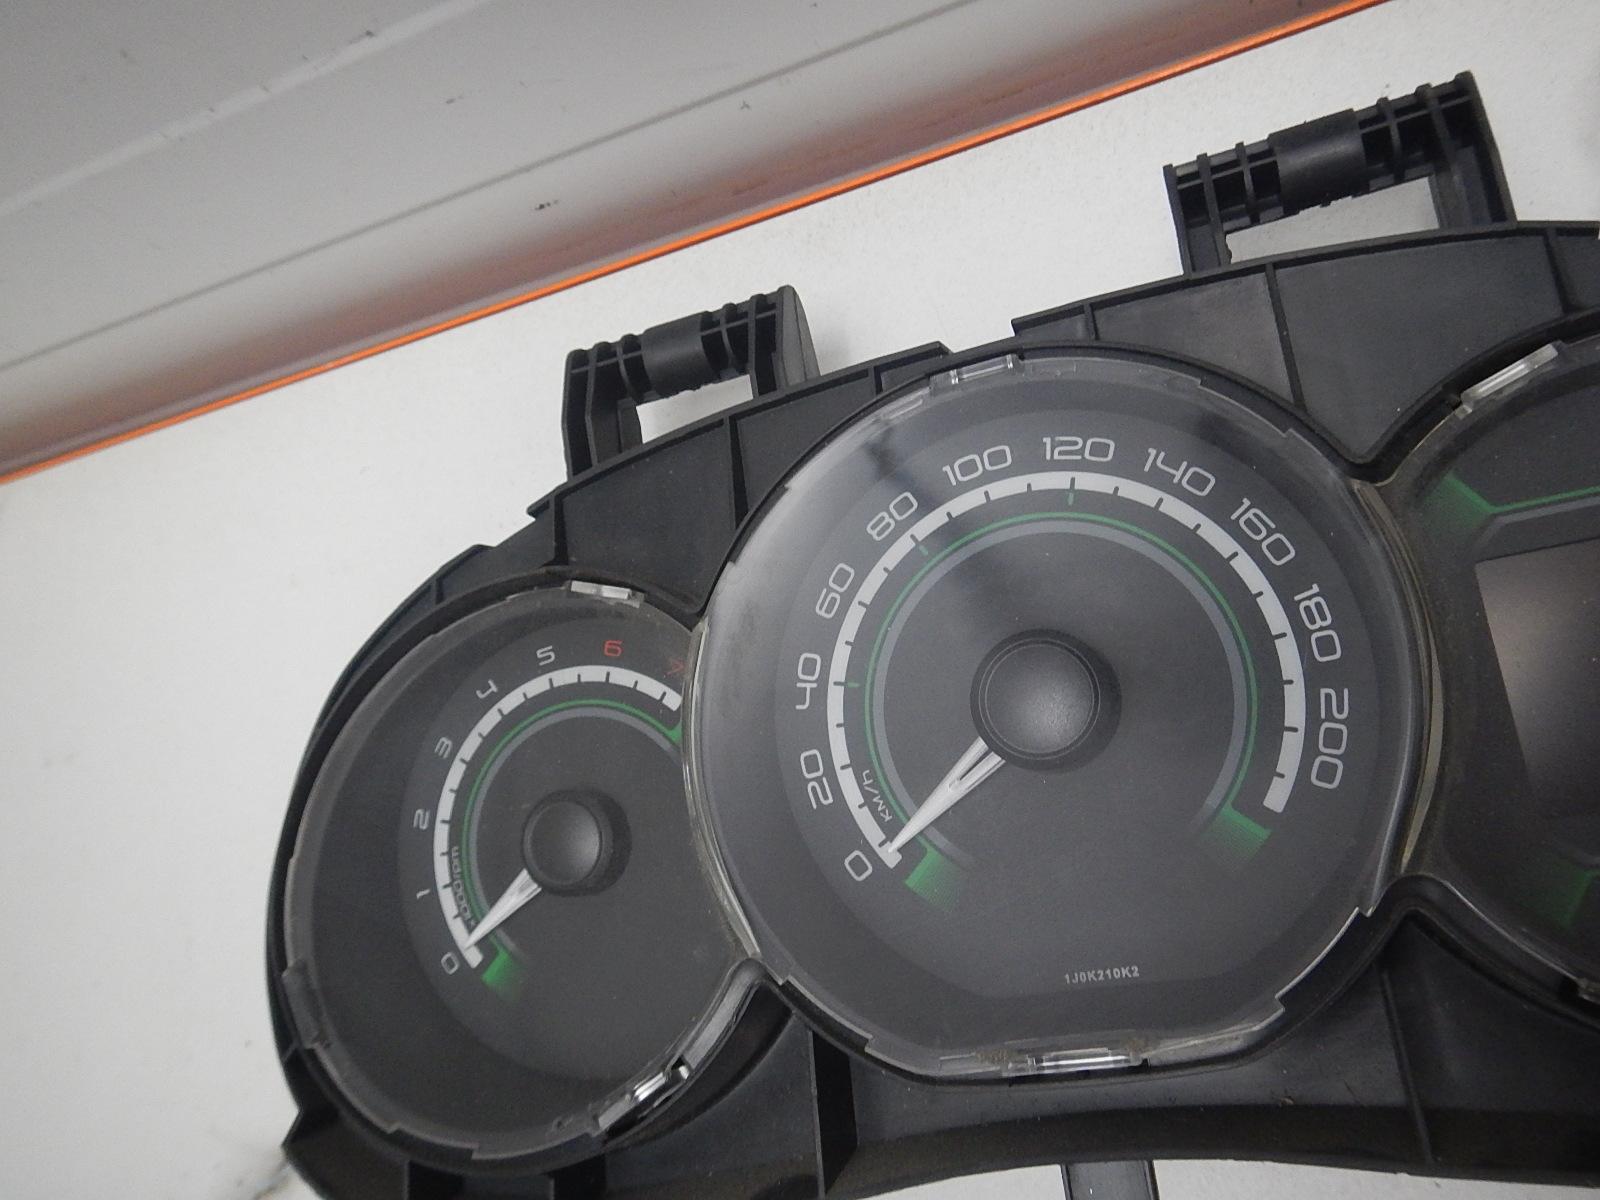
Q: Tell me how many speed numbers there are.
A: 11